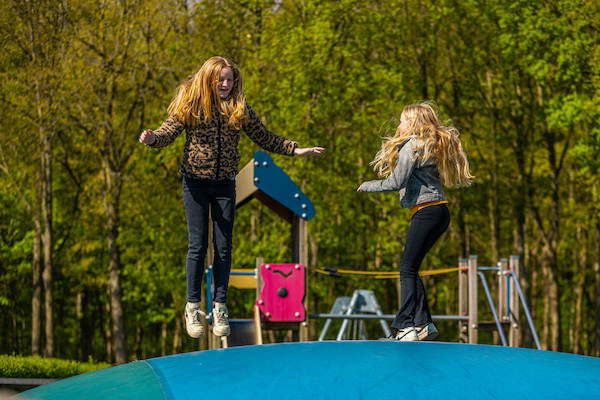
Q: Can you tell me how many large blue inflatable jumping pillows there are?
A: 1